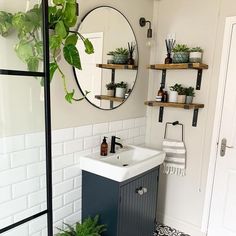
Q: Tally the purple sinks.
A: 0